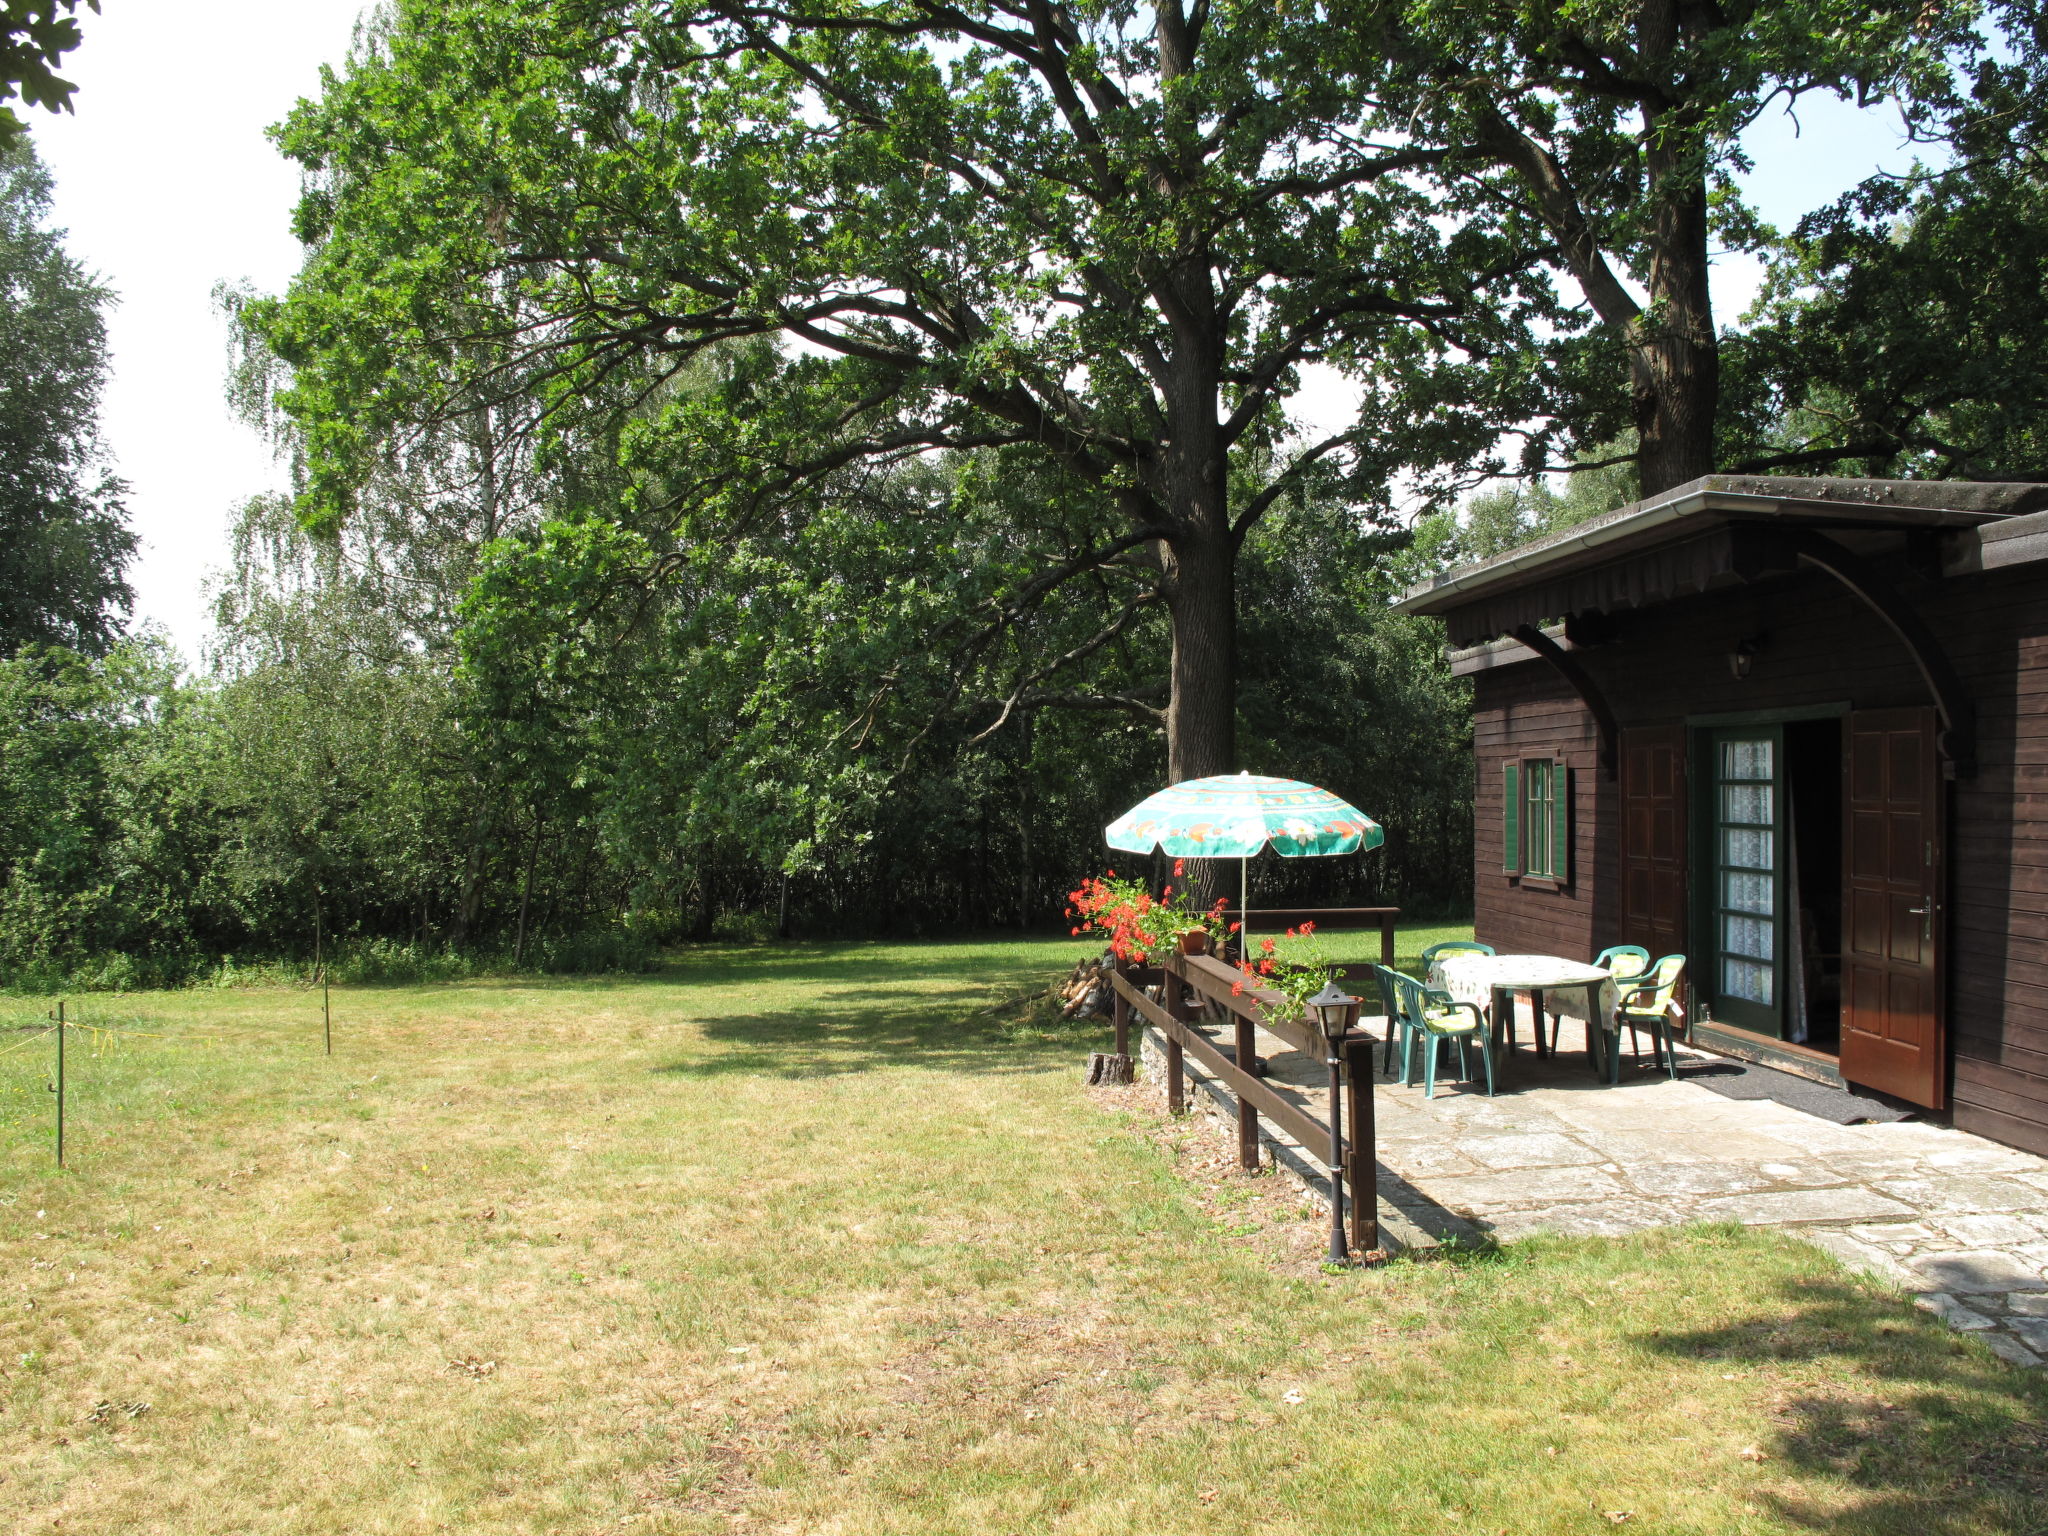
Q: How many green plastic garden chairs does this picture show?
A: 5